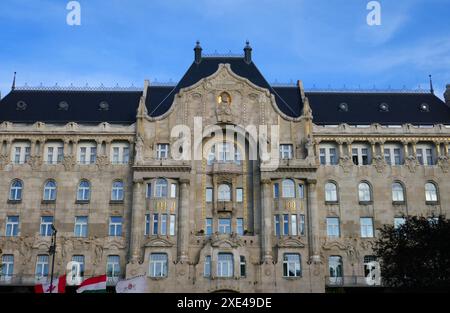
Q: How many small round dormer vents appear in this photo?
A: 6